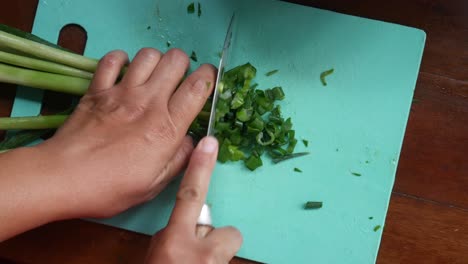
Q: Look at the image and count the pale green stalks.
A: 4